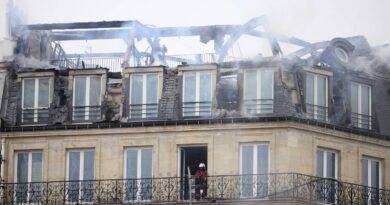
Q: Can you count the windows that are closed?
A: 13